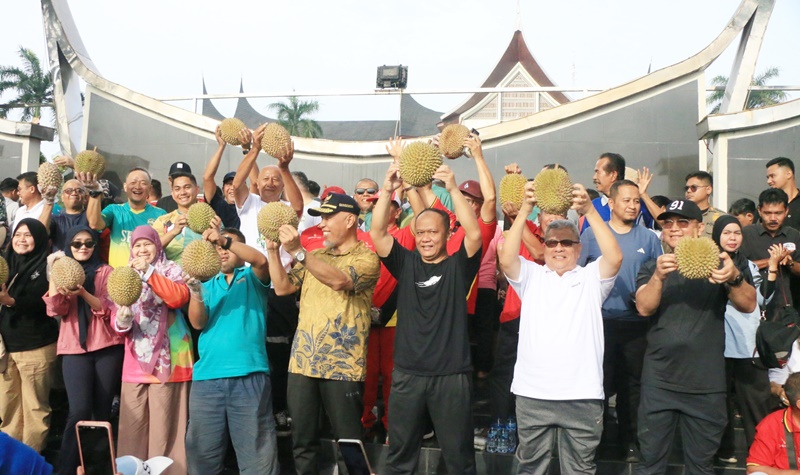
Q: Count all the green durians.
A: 15